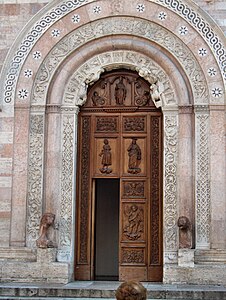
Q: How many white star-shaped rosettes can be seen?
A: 12